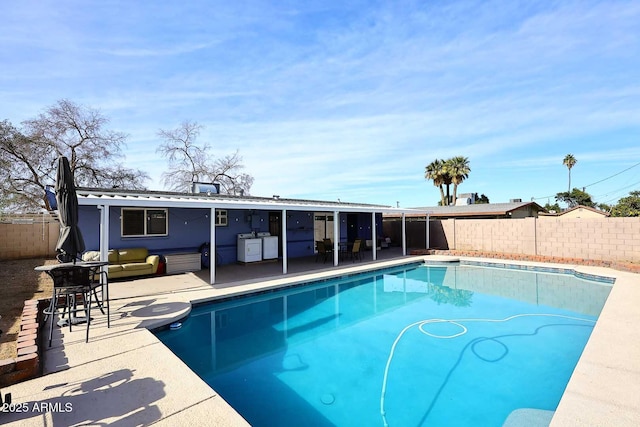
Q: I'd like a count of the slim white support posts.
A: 7